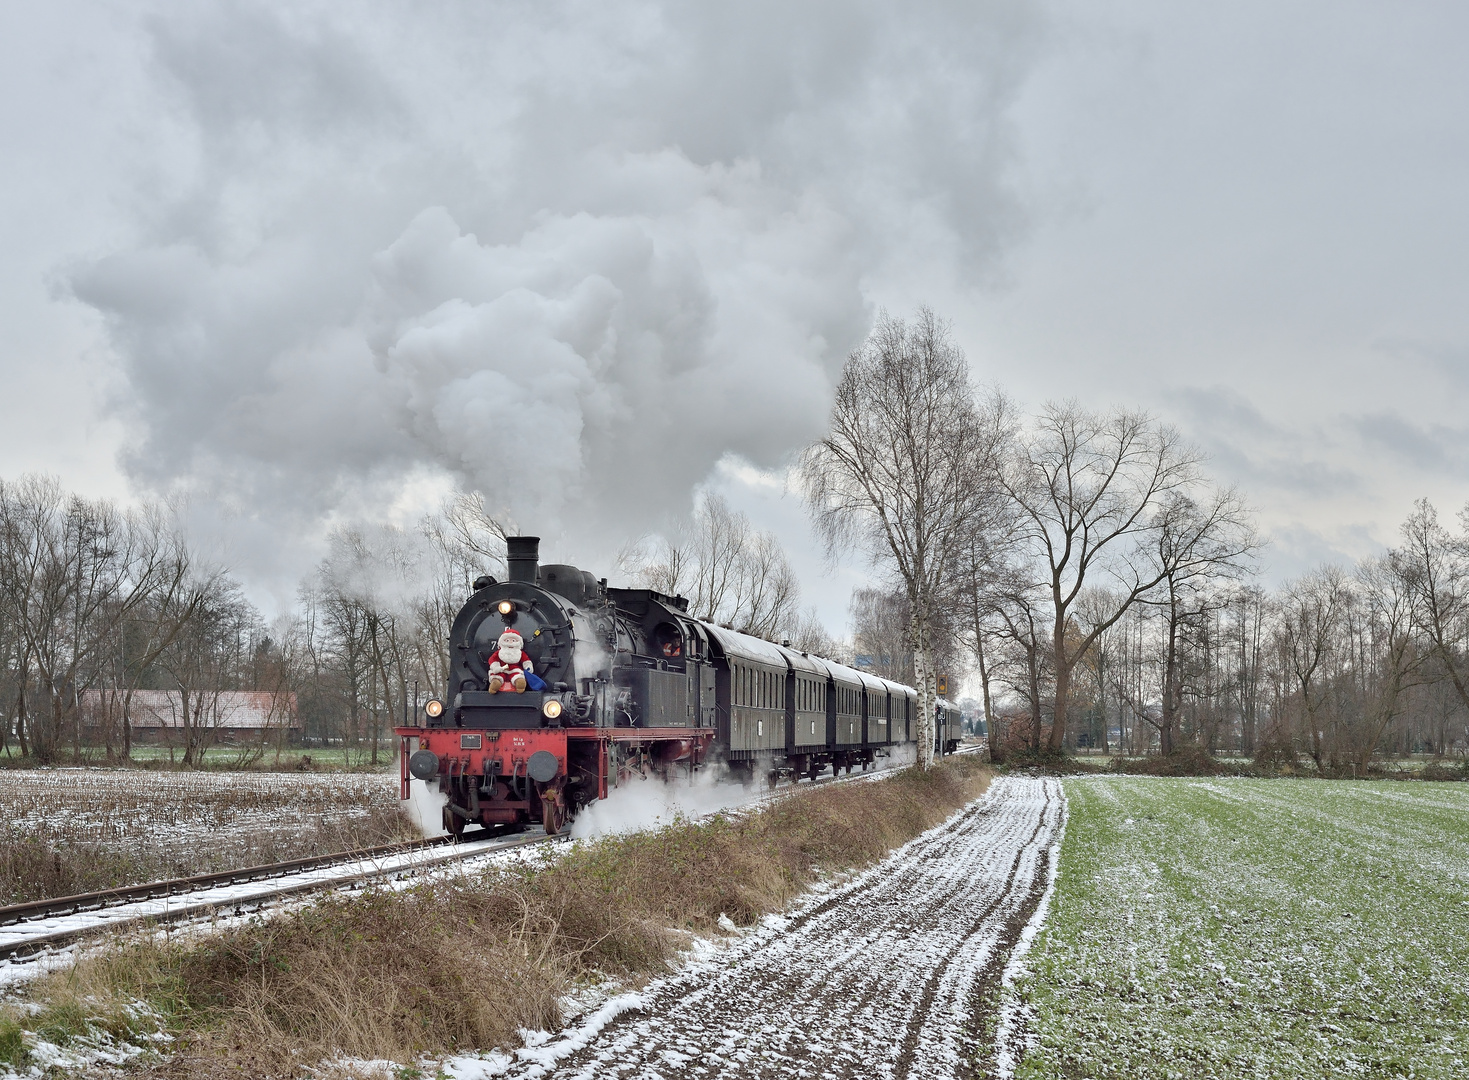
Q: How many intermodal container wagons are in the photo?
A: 0